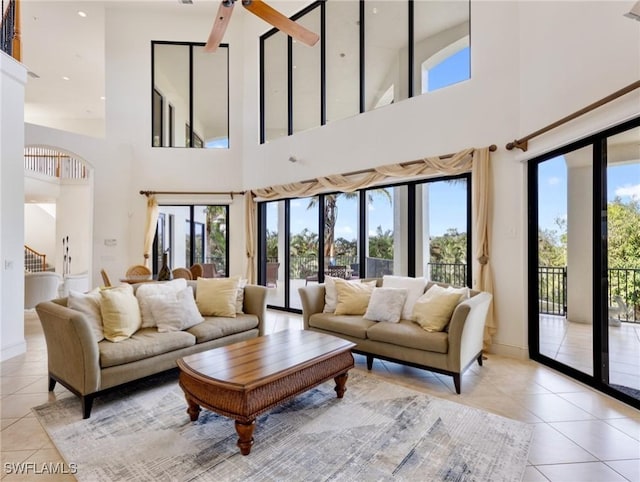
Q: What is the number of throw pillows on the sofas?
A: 12